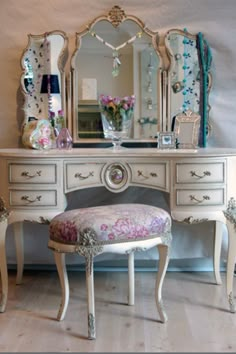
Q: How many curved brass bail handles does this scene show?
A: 6